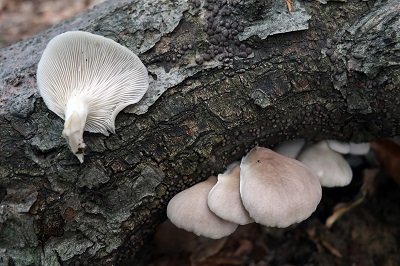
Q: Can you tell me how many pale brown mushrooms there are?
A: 3